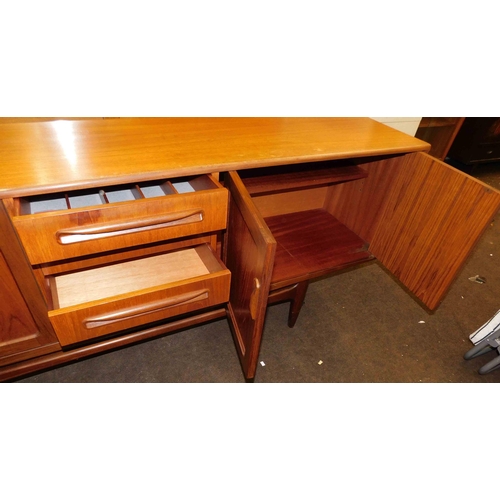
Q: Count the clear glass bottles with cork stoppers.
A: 0